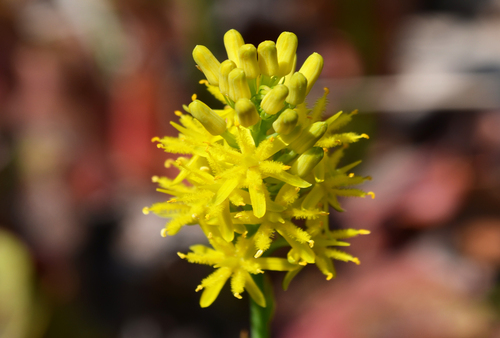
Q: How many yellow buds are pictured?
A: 15